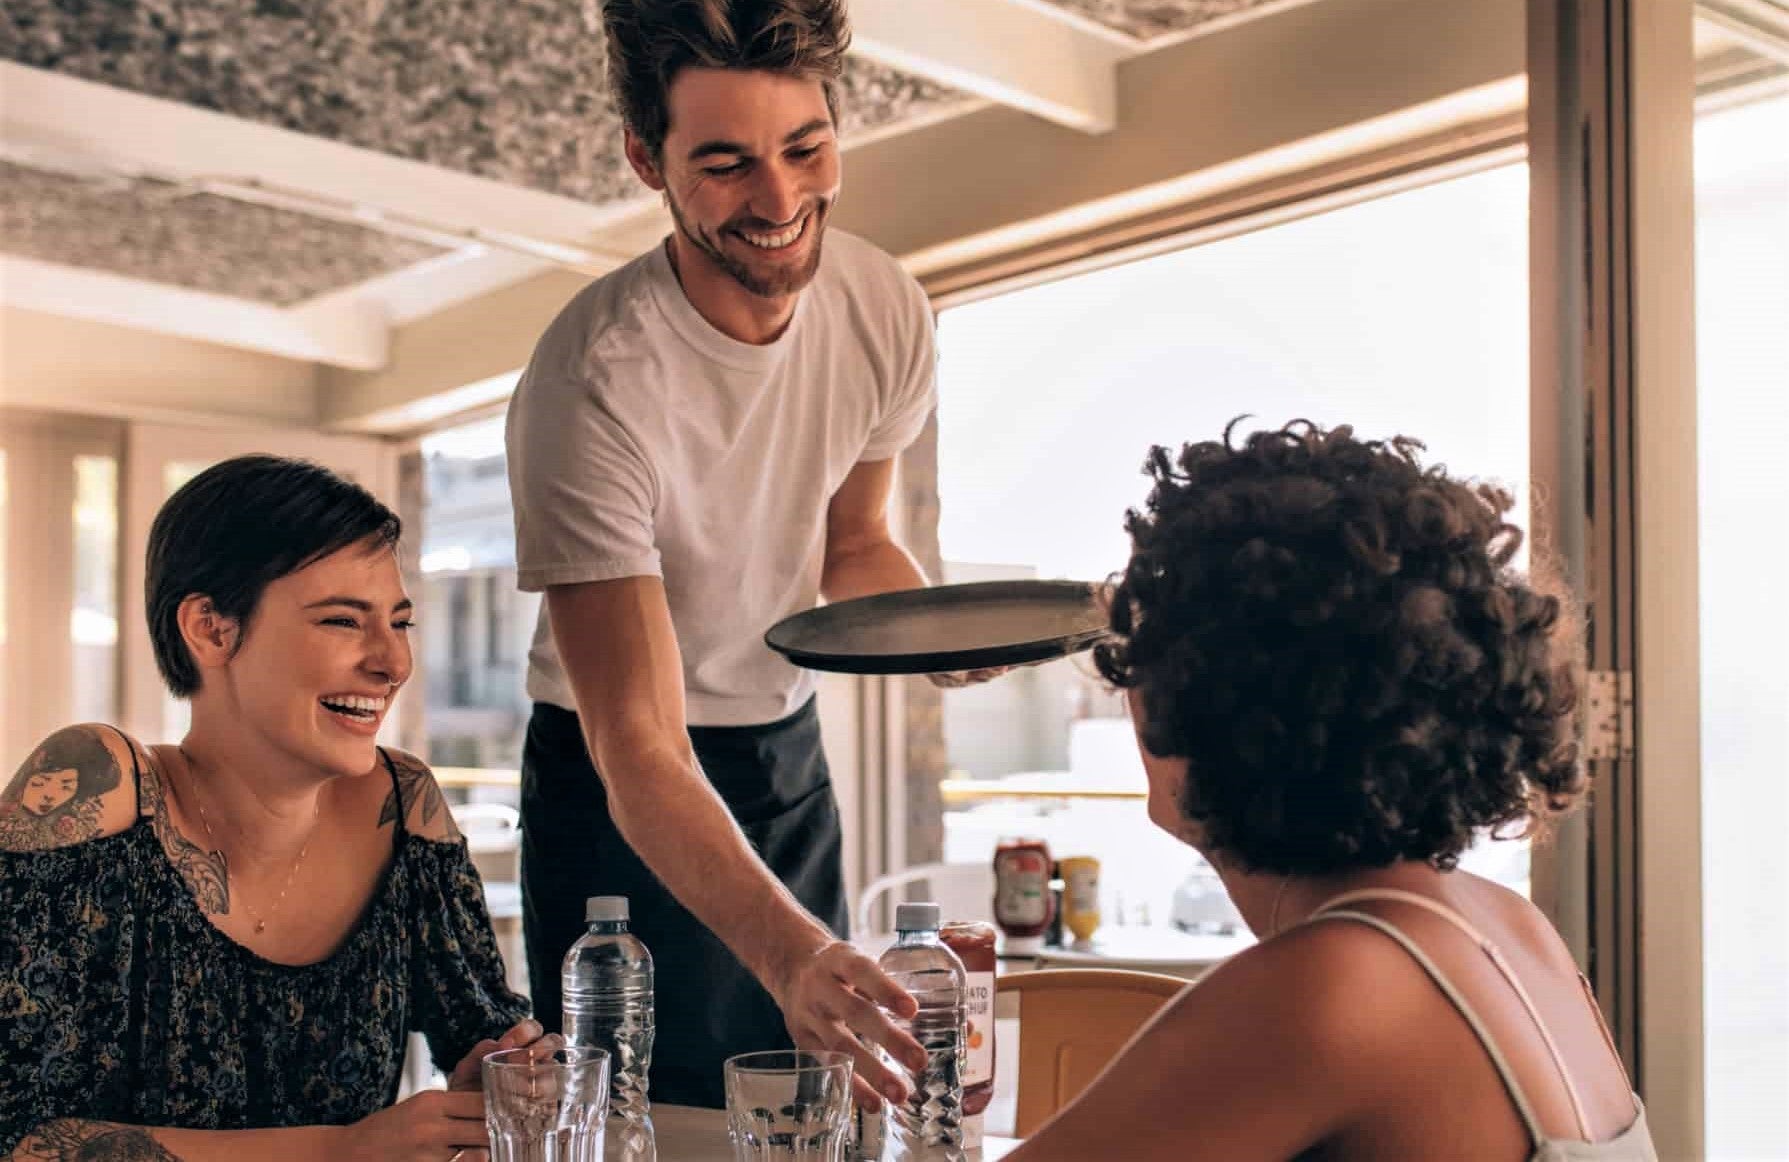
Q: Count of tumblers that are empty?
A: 2